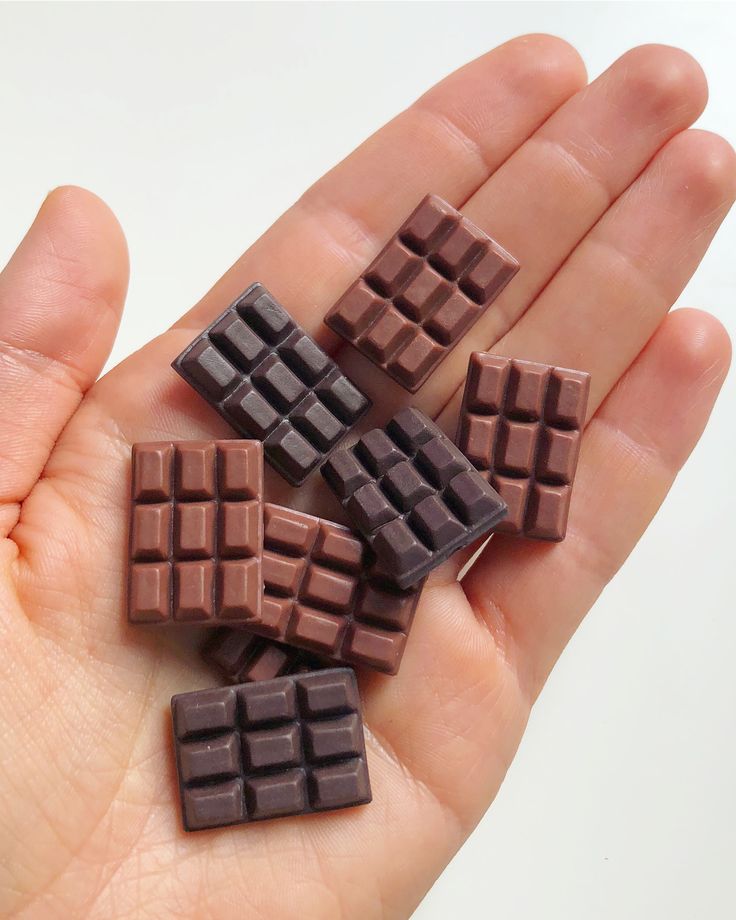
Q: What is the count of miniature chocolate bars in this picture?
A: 8